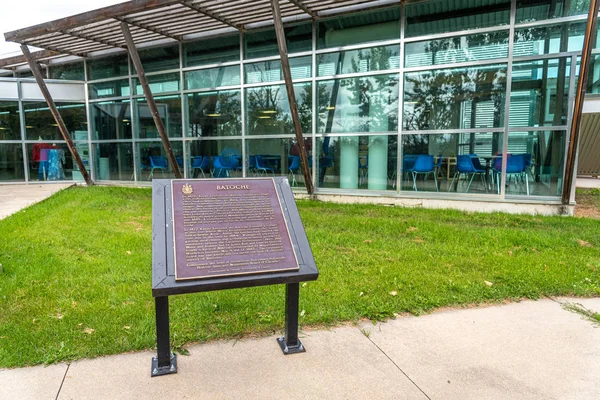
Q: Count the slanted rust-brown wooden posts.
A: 4